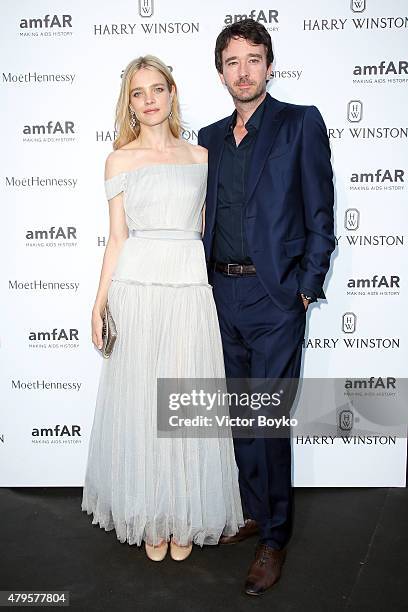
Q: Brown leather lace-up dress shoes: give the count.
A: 2